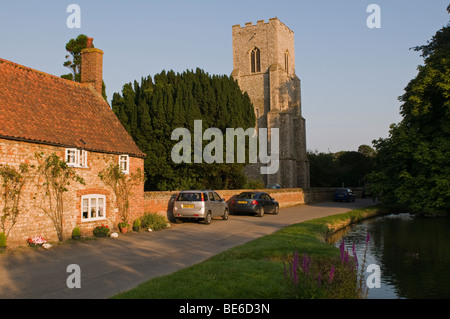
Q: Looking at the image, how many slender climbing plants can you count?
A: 3